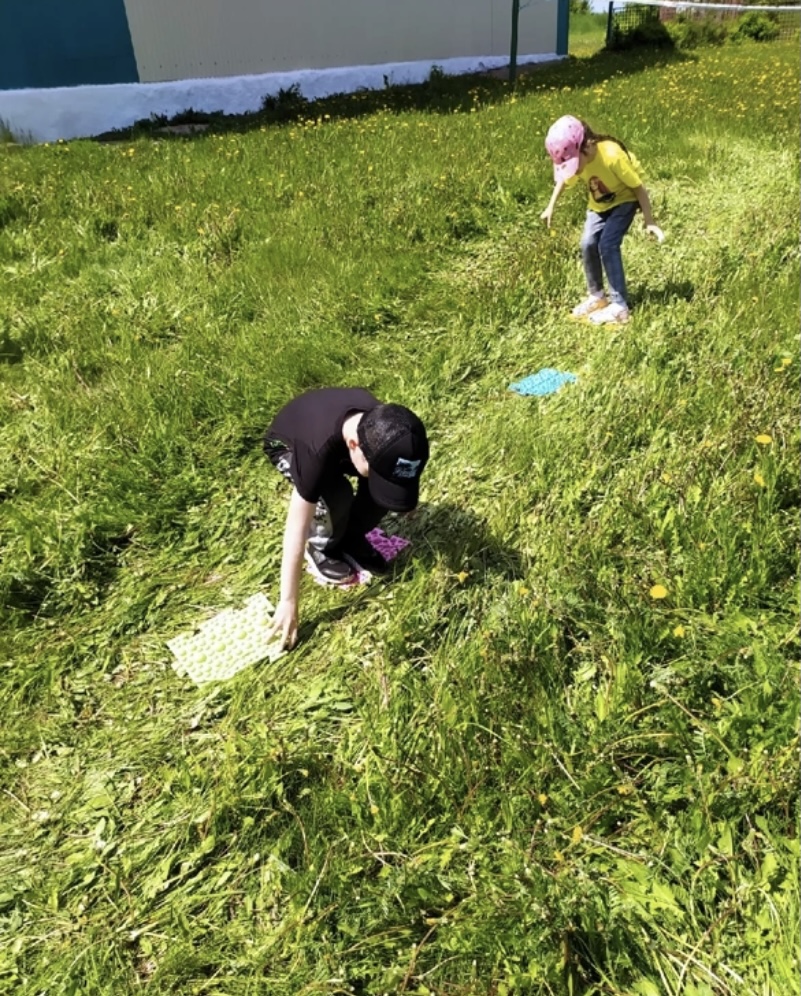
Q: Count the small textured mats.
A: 4